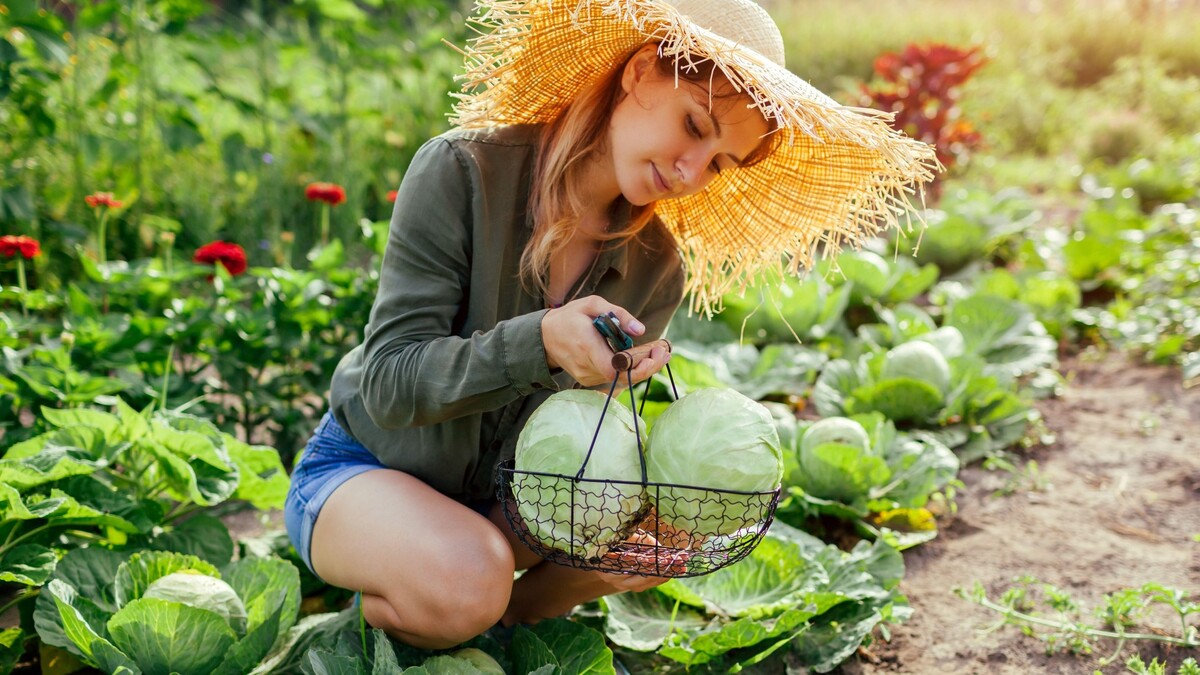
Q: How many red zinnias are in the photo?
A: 5